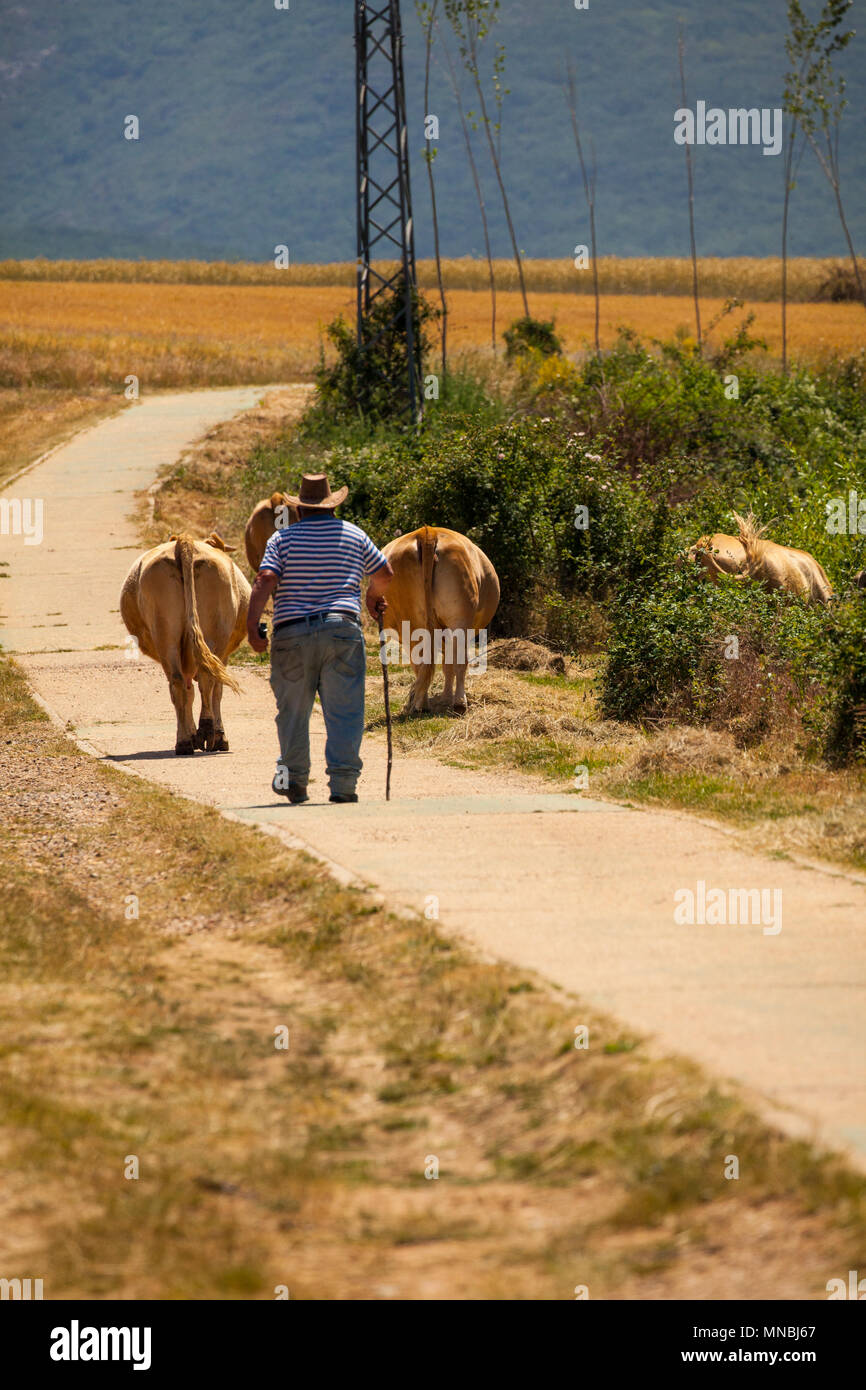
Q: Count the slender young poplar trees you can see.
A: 7